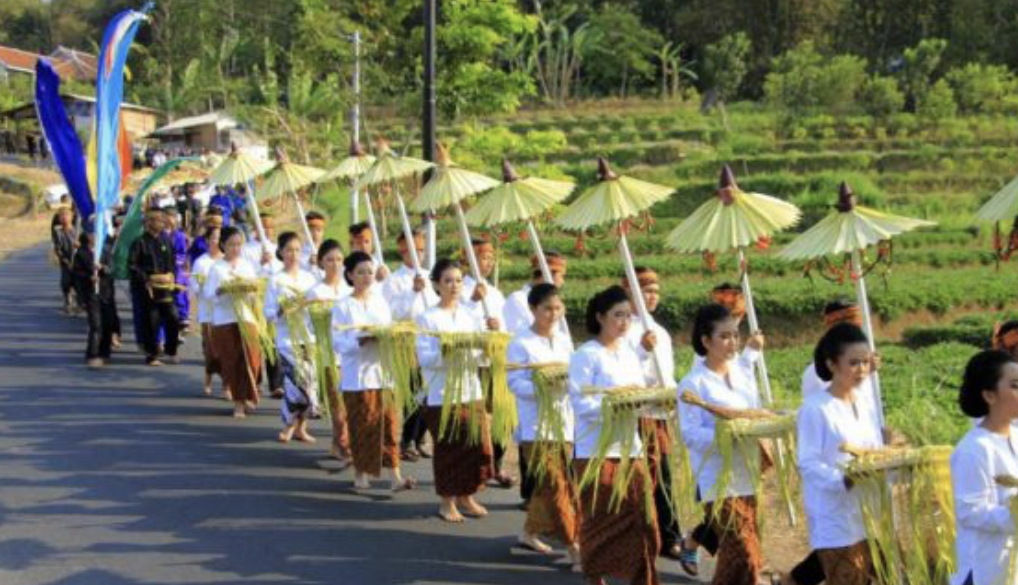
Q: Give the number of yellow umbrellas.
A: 10